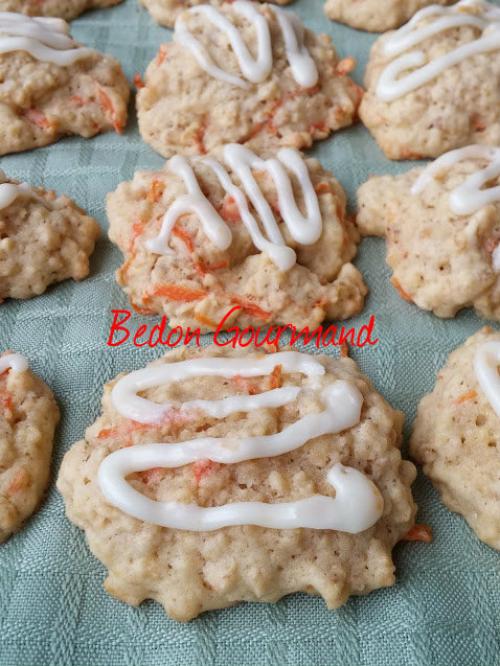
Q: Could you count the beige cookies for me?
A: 12